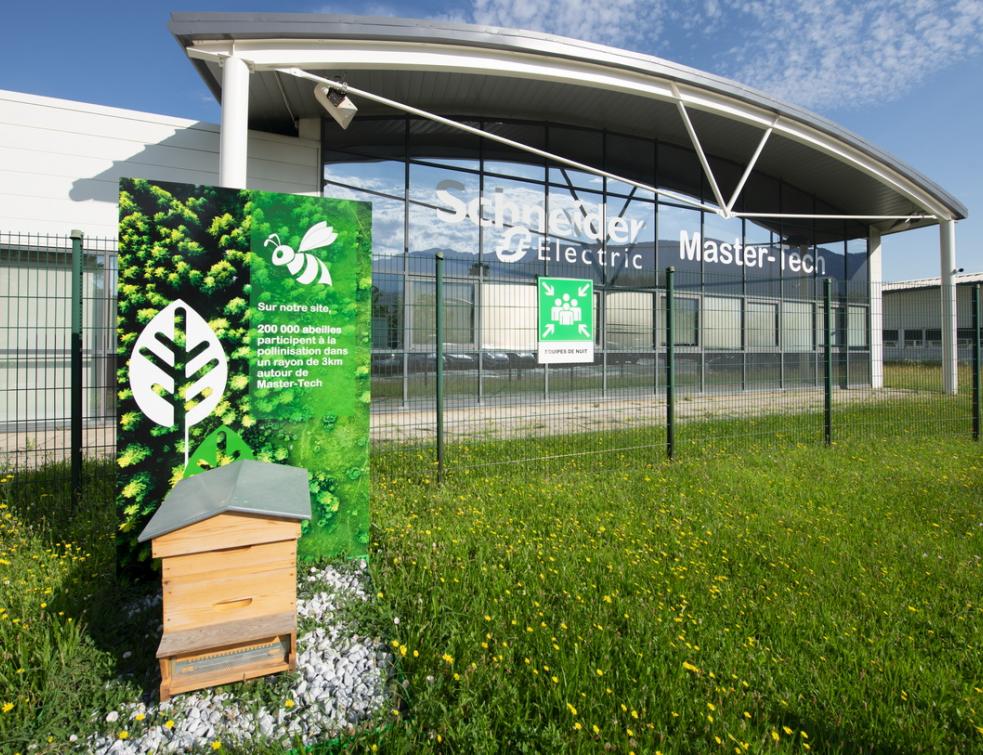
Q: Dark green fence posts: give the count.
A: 5